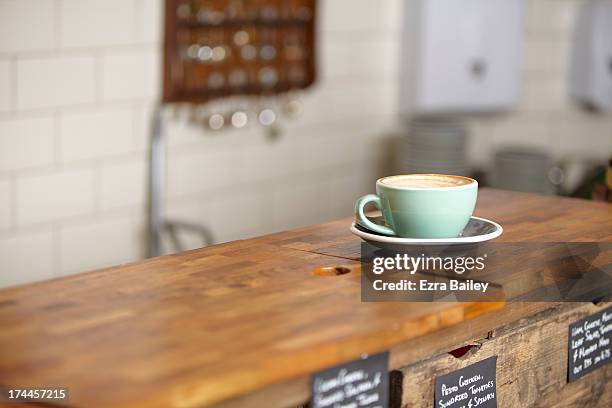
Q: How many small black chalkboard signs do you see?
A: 3